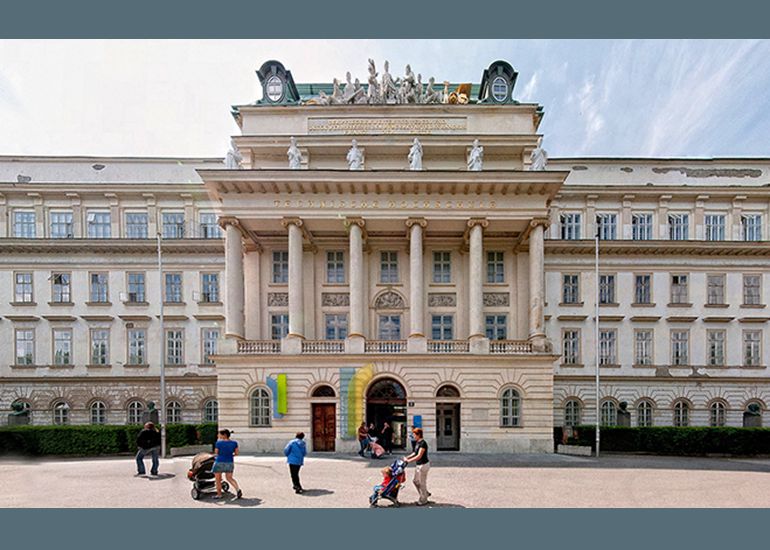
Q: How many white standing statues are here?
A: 6